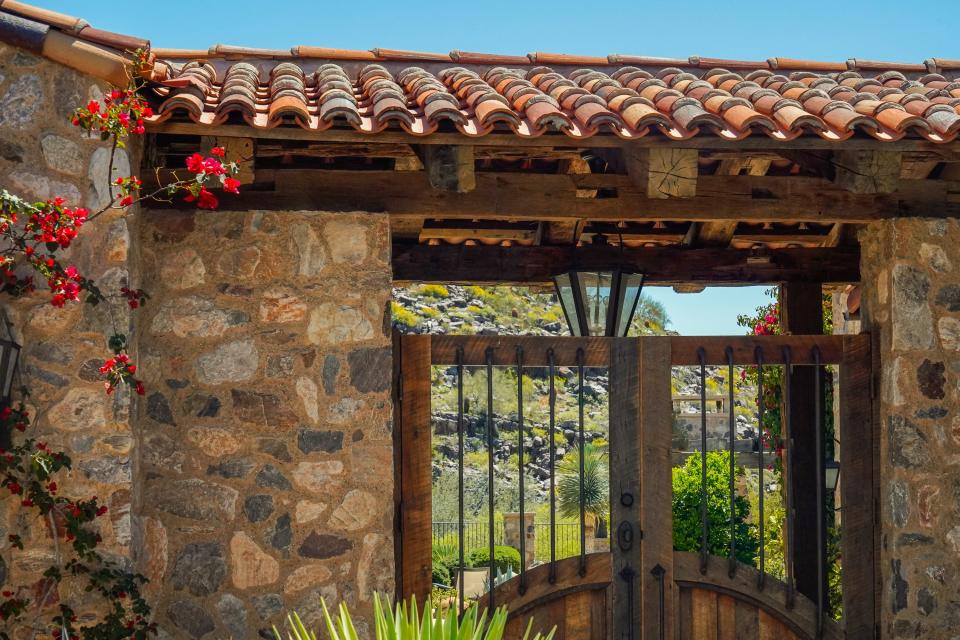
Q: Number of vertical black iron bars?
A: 10